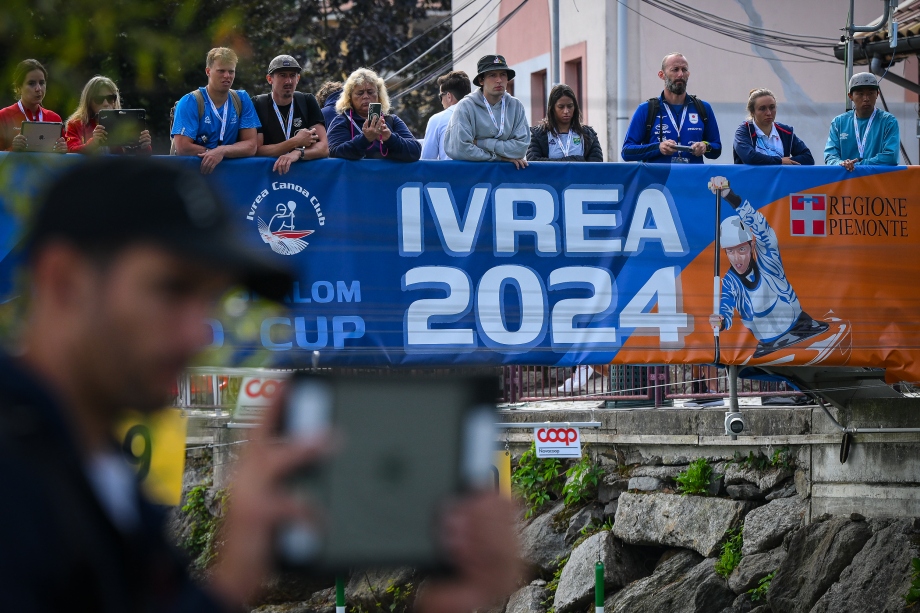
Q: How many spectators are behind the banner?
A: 12